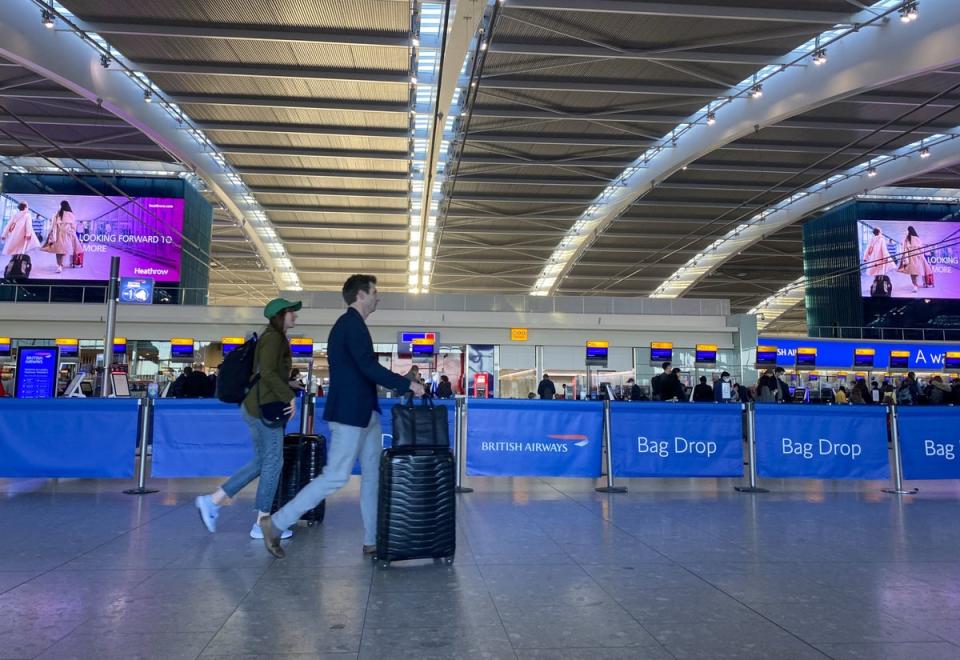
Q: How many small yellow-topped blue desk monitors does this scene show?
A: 15